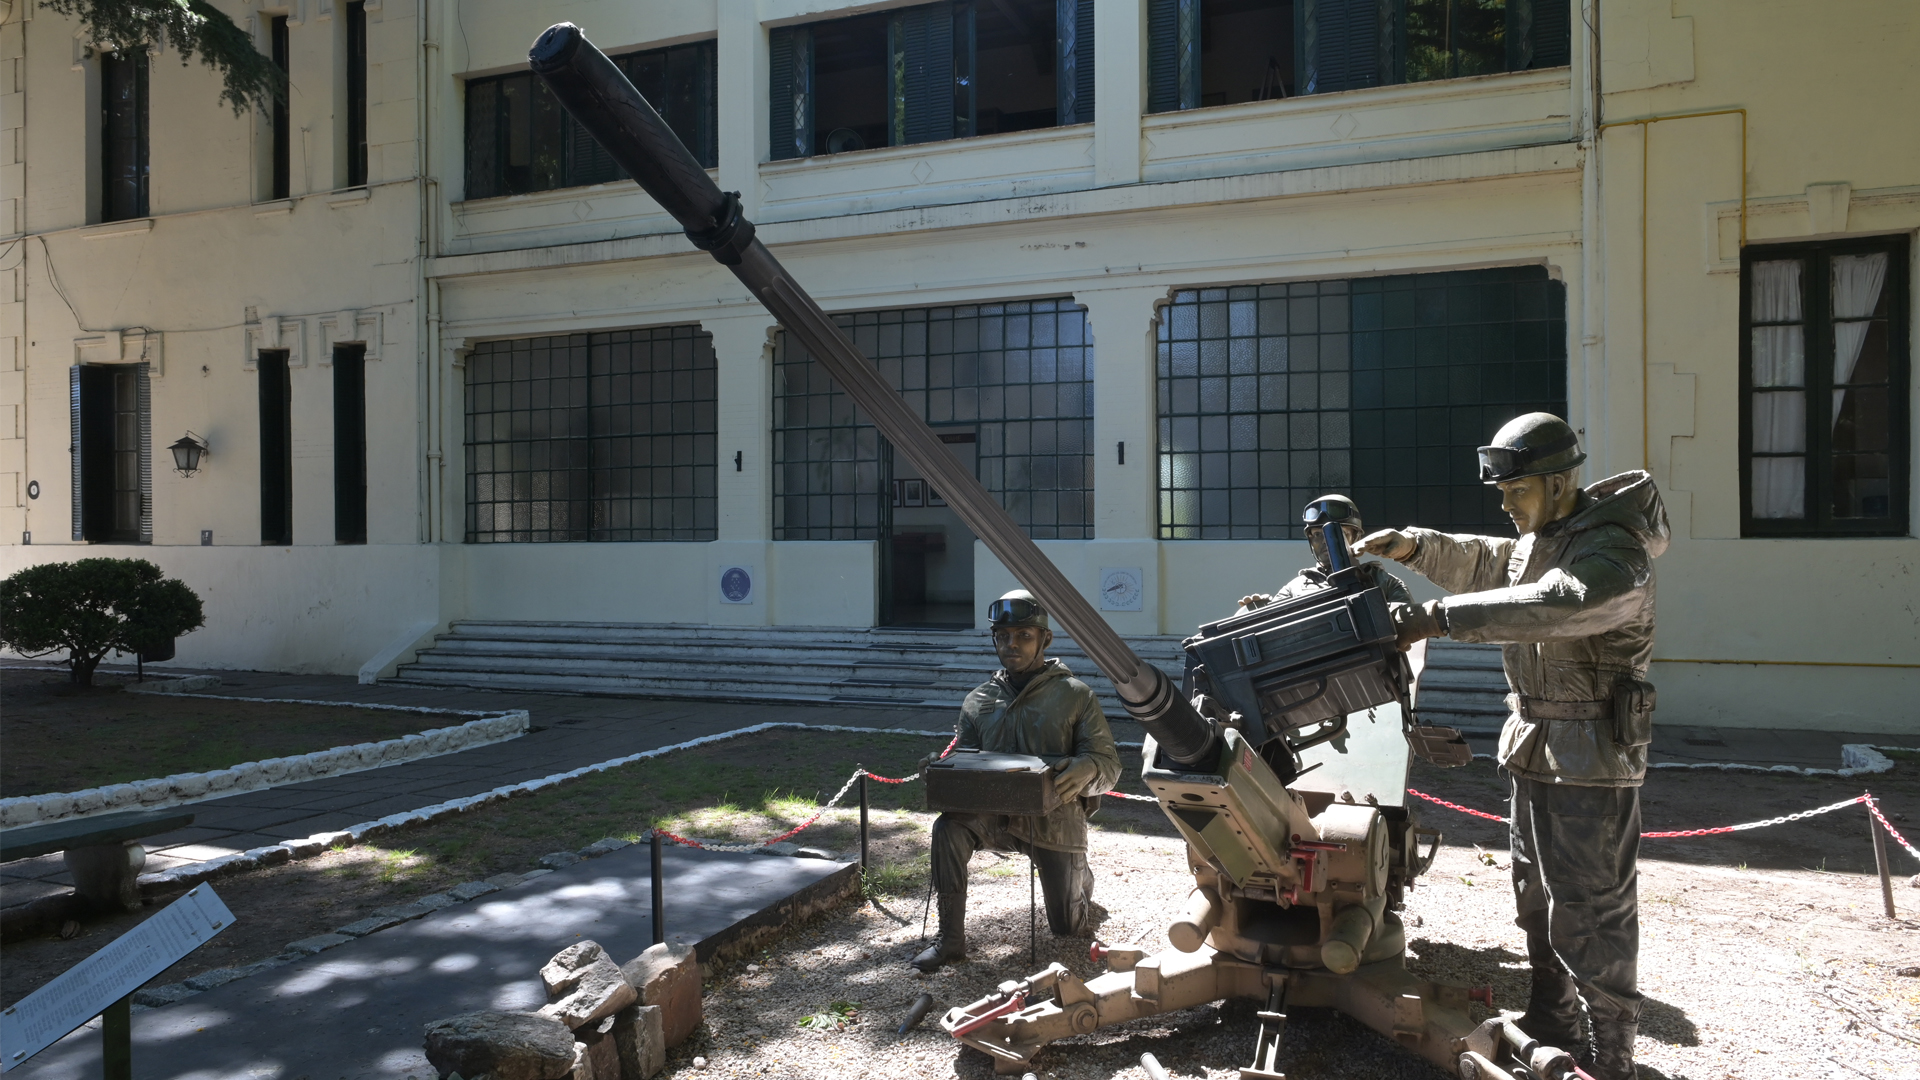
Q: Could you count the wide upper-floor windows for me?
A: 3